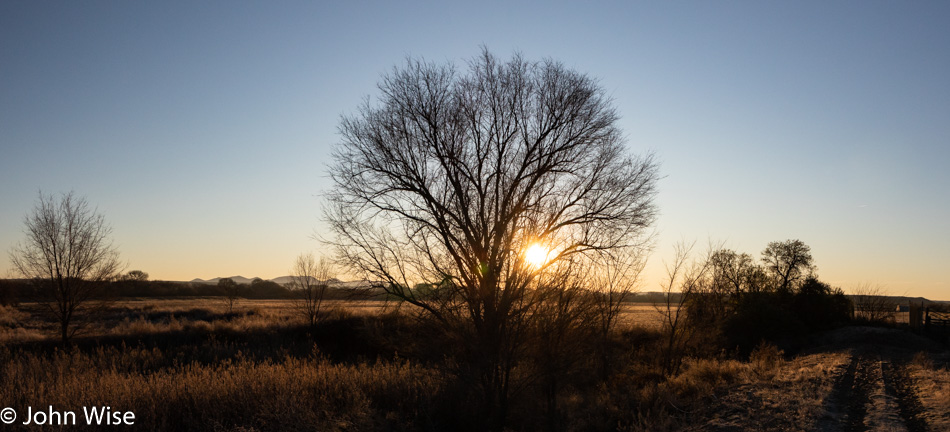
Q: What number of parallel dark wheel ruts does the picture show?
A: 2